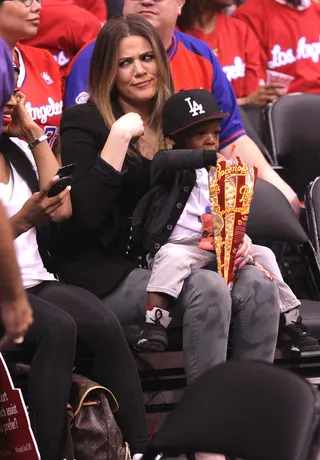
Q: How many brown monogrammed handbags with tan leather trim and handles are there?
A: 1